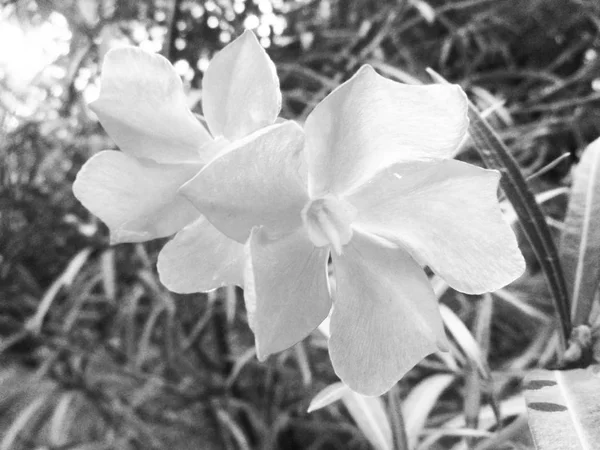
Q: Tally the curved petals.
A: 9